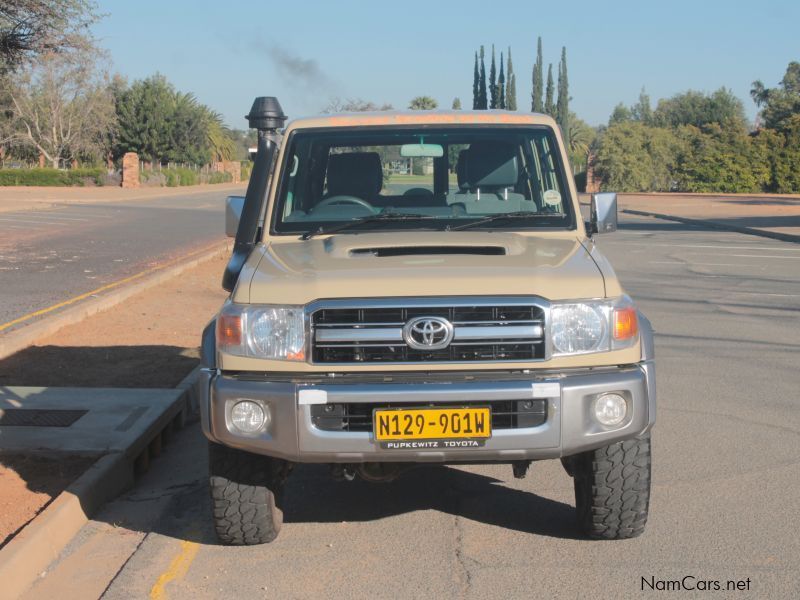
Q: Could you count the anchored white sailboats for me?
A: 0